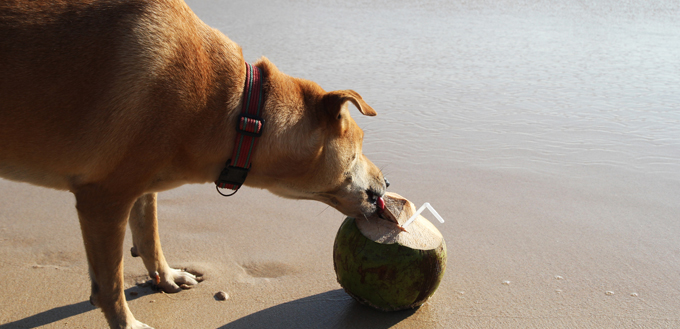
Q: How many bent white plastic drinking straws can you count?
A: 1